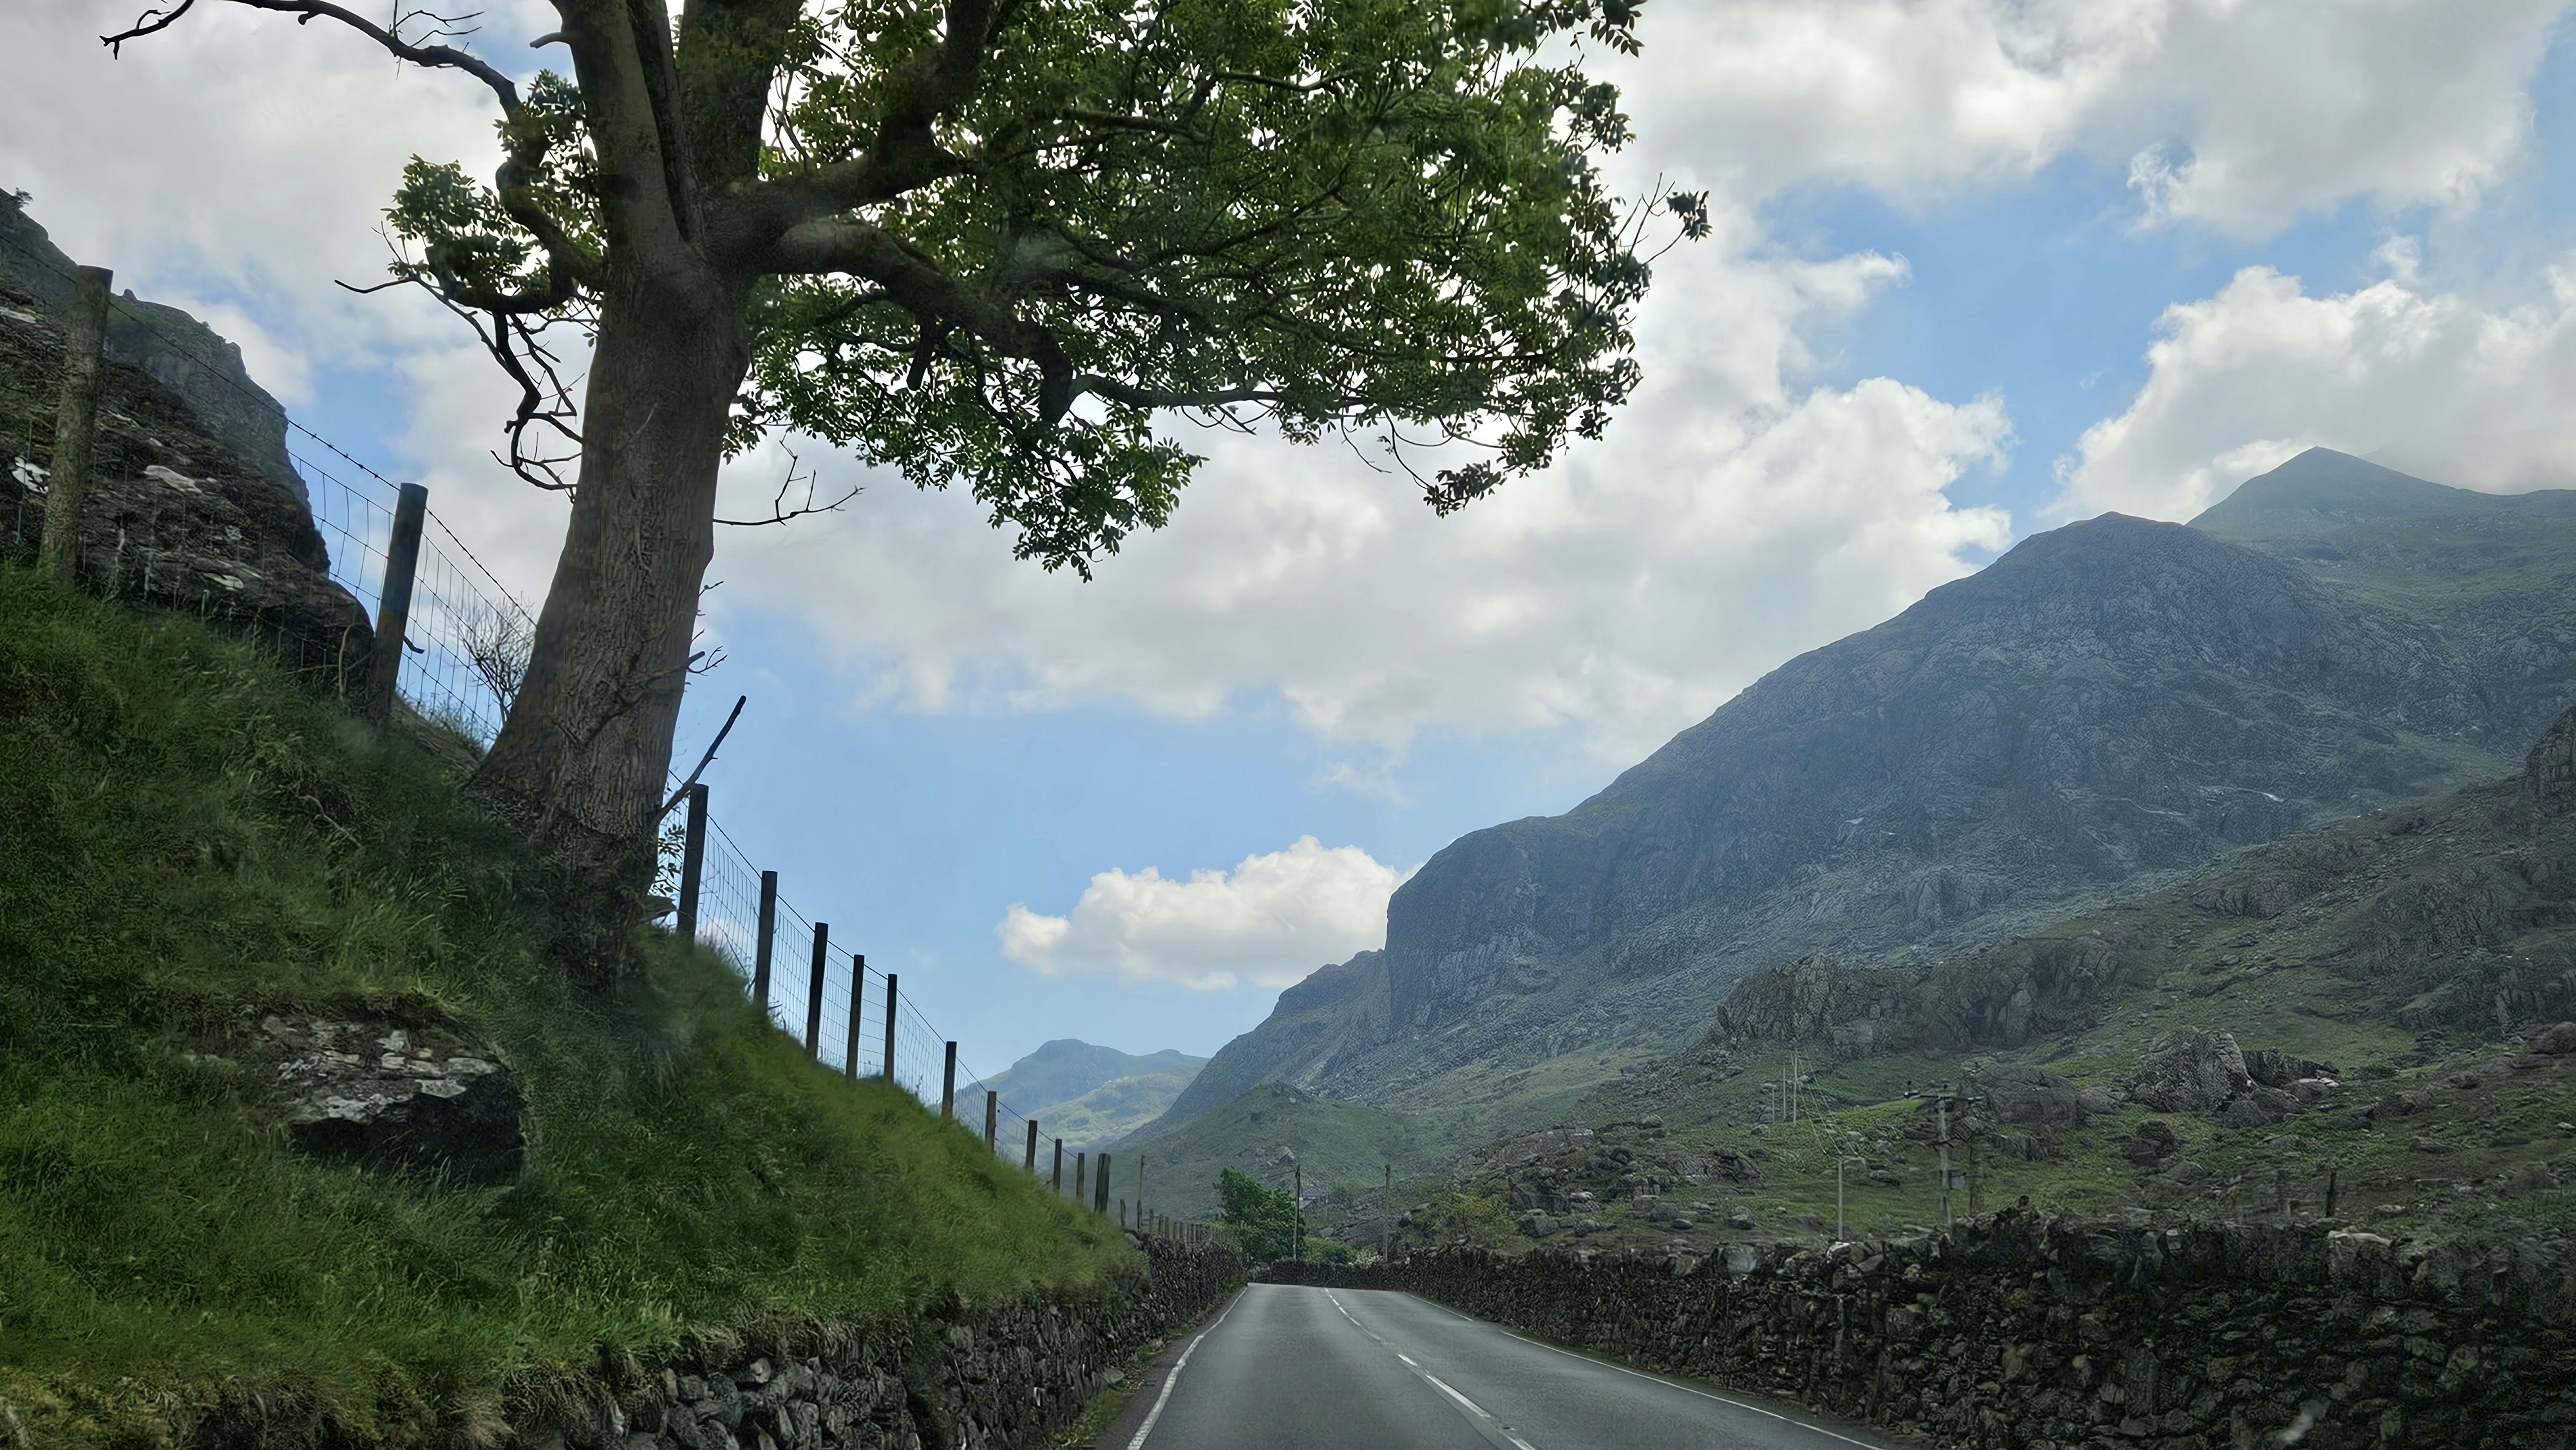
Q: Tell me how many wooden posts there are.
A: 13